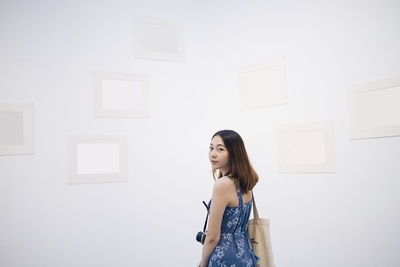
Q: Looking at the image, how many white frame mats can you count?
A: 7